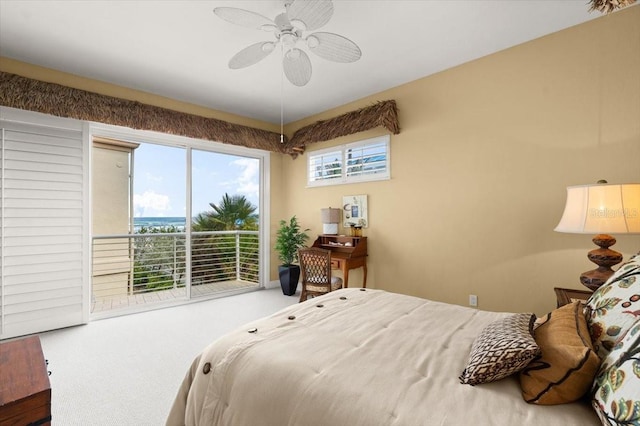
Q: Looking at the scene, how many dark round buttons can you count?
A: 6